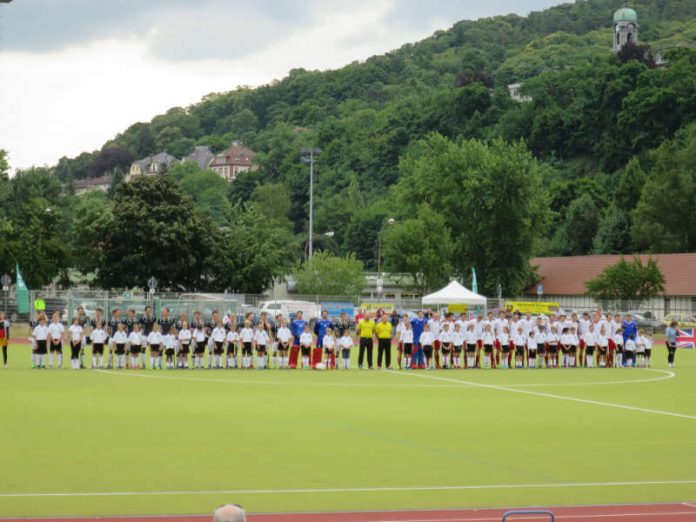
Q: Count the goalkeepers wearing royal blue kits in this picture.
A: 4